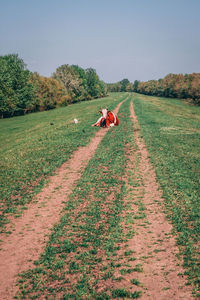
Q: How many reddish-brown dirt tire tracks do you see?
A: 2